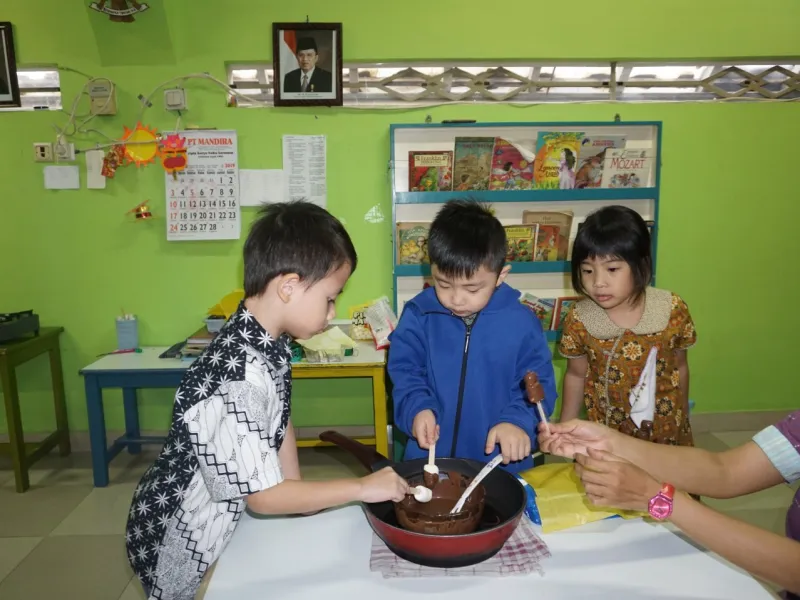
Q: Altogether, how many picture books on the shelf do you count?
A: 12